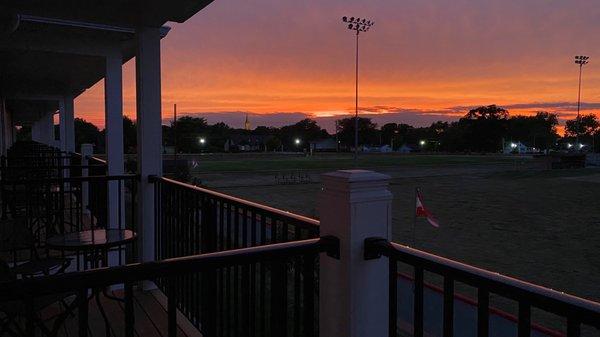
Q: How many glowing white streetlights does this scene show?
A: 6